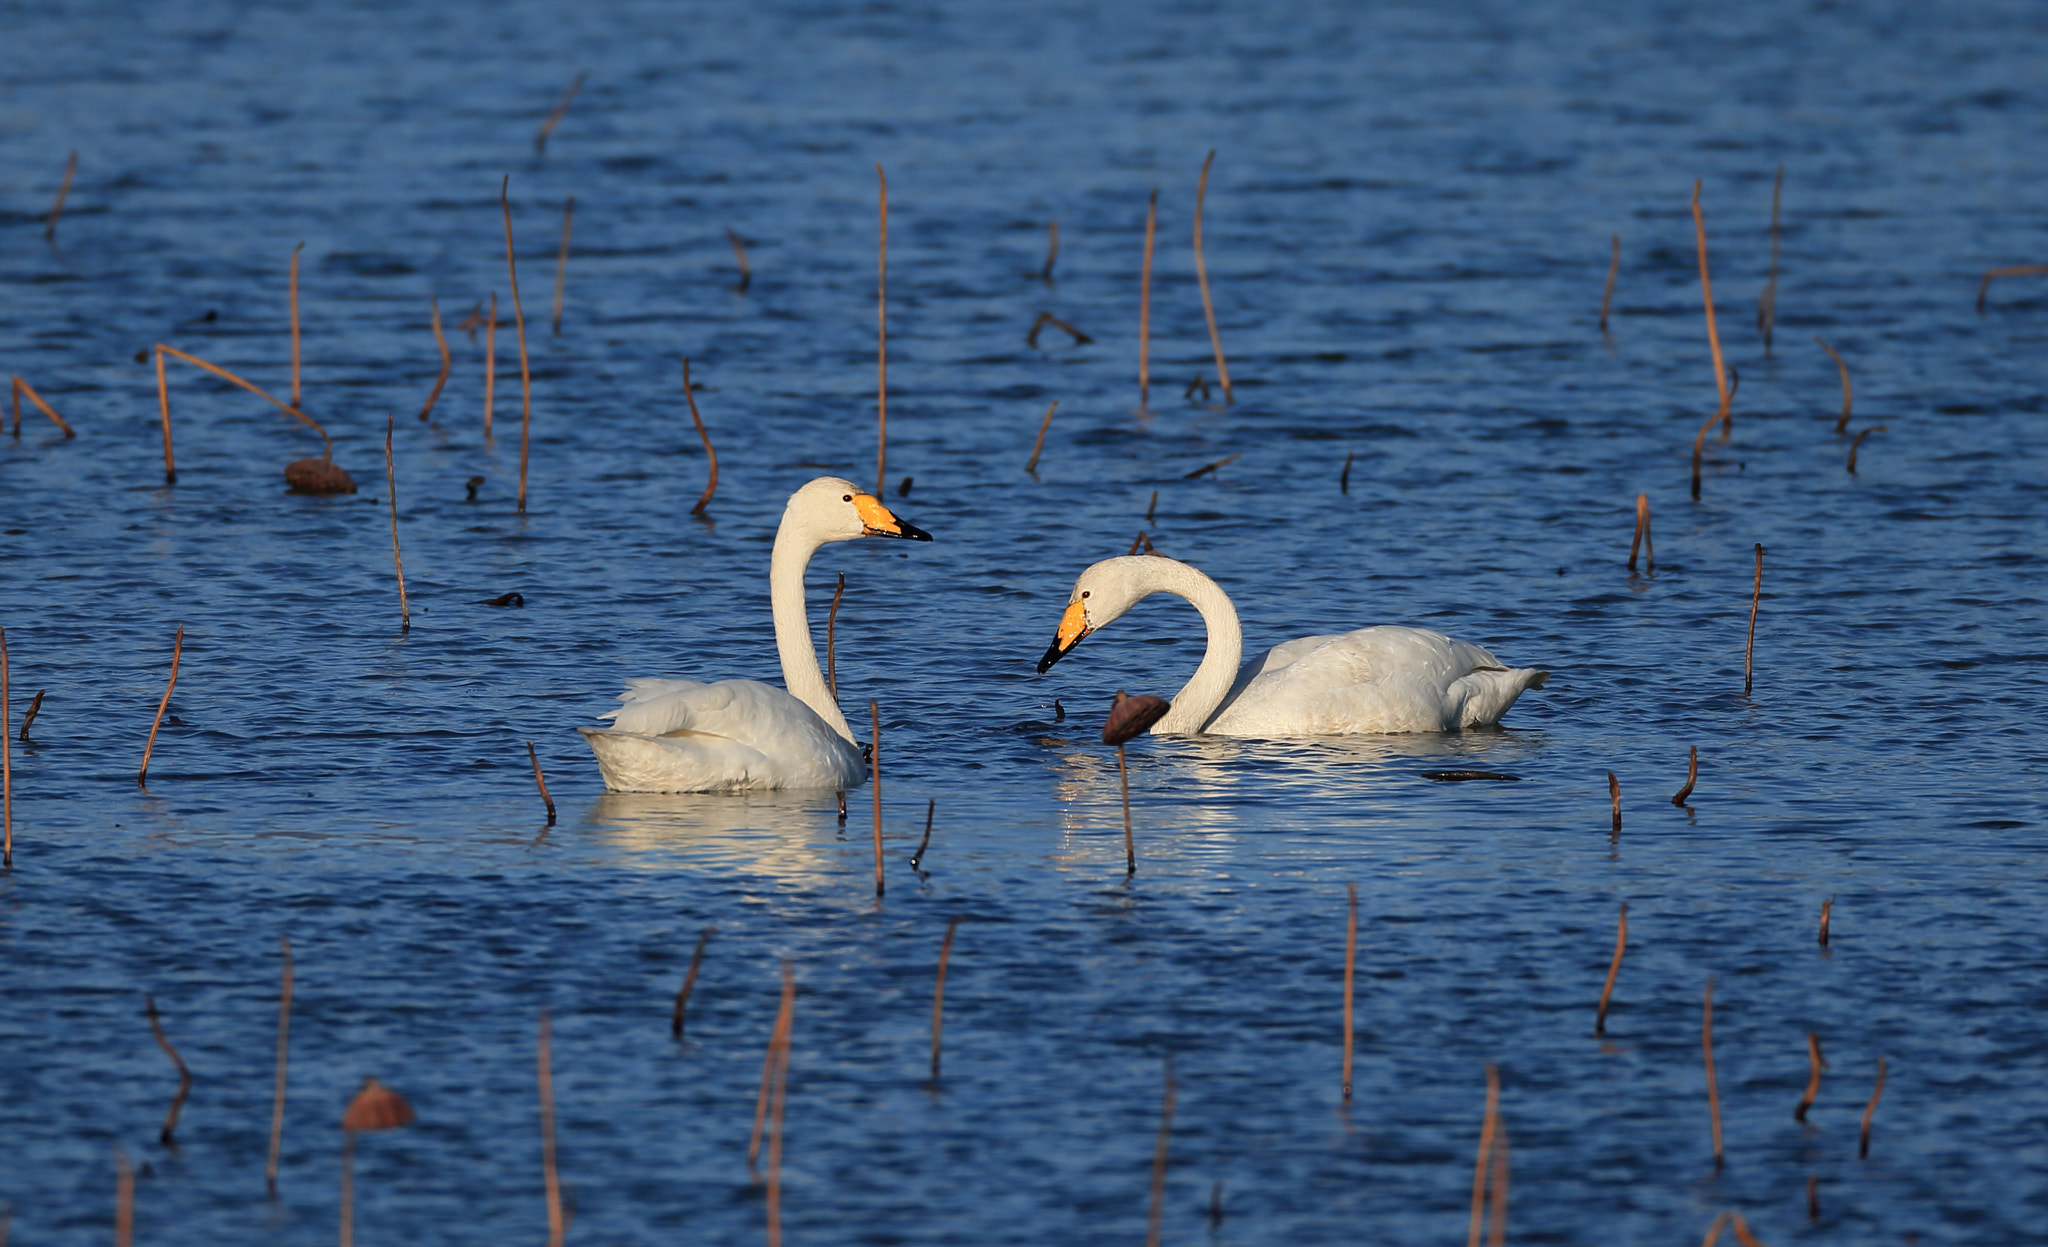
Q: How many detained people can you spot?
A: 0